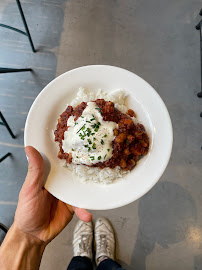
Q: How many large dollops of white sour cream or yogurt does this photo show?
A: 1